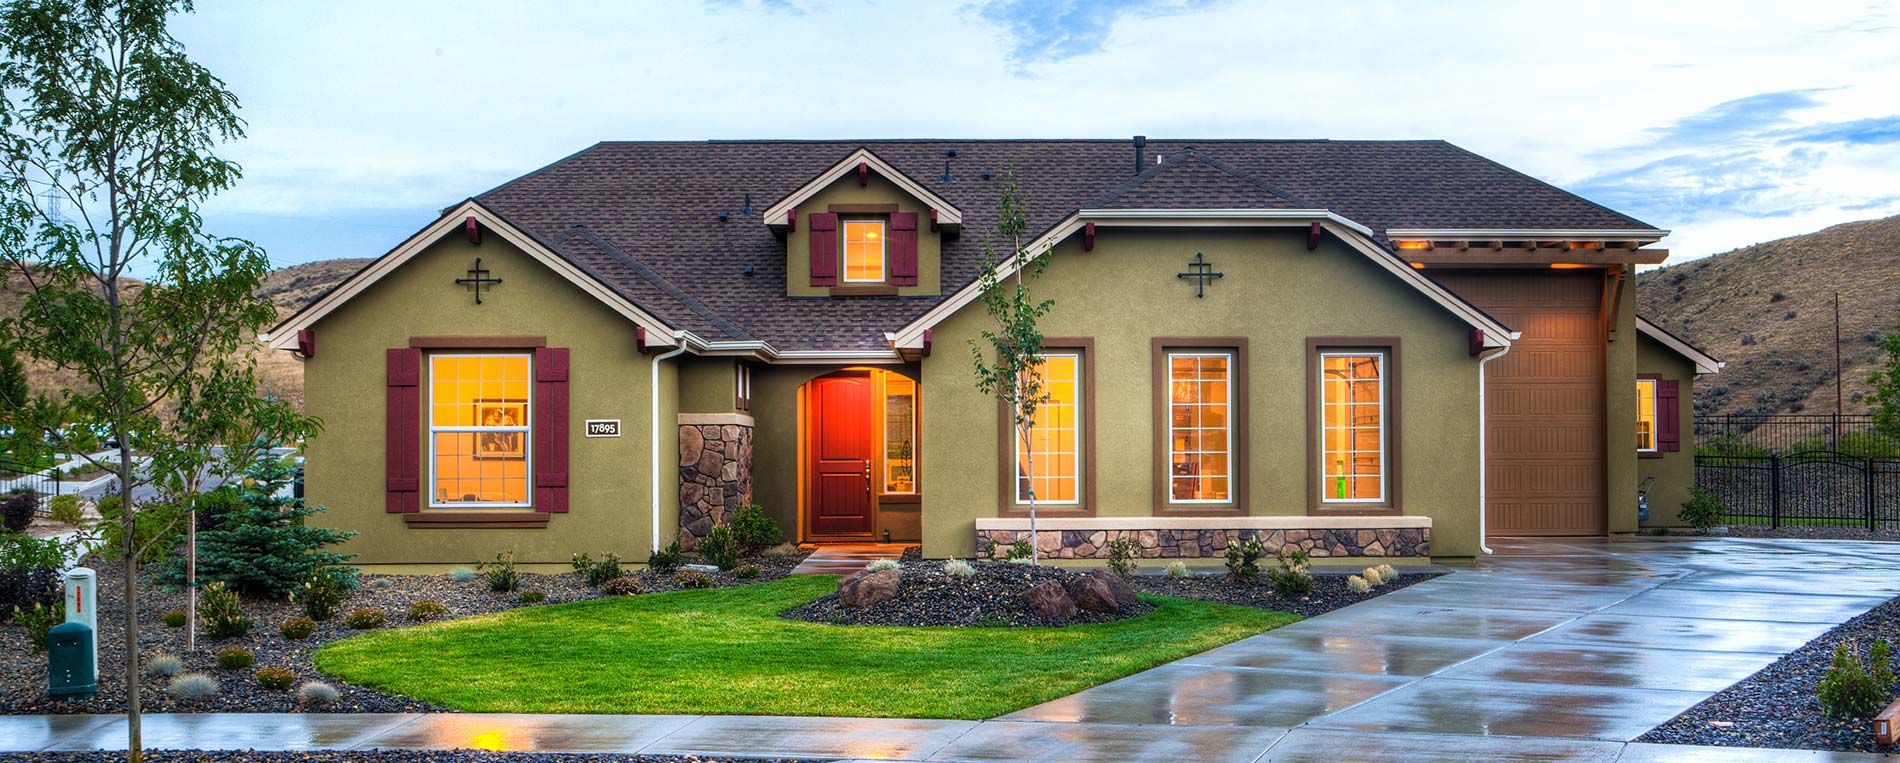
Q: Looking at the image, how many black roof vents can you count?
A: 7